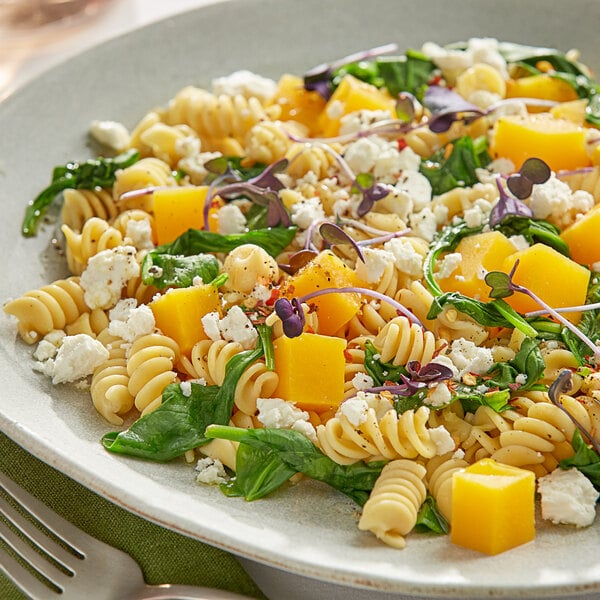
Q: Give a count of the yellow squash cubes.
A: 12